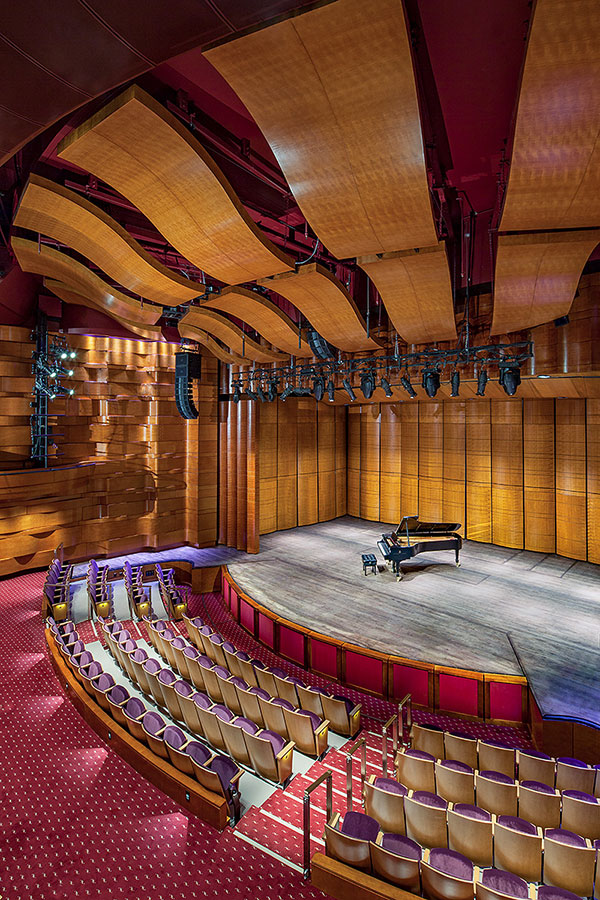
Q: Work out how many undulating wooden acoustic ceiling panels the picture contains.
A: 12